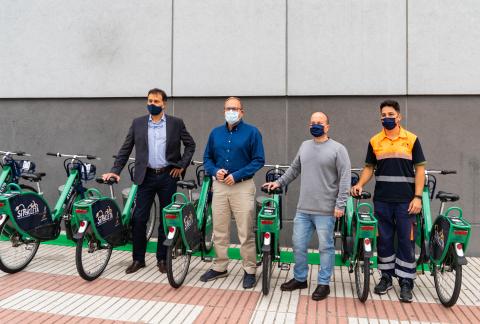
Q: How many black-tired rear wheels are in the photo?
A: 6